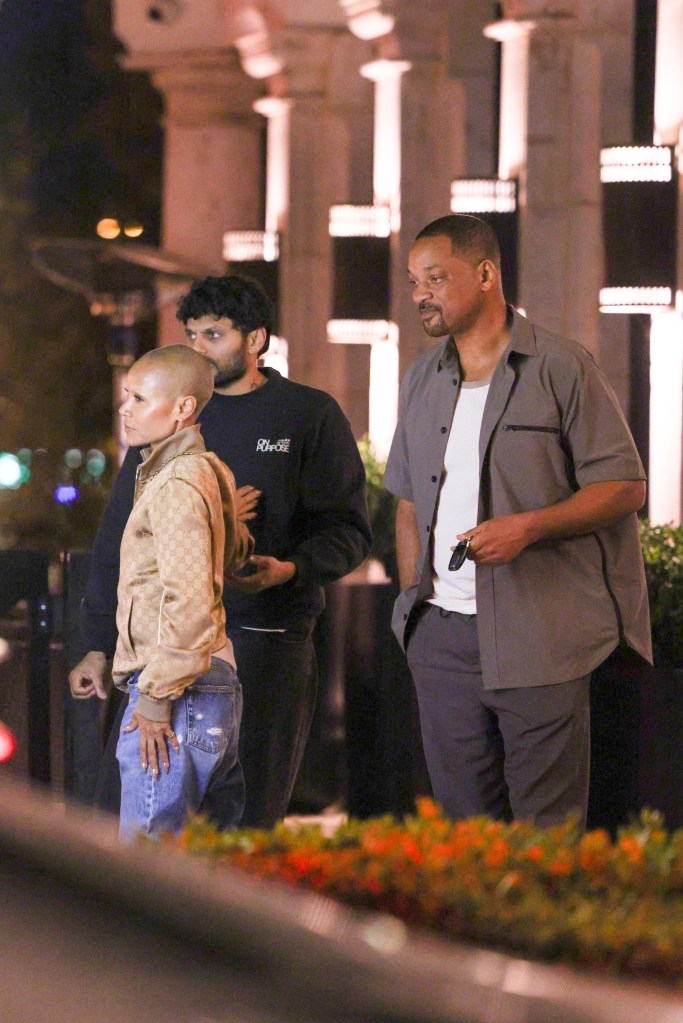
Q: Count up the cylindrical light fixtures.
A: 4